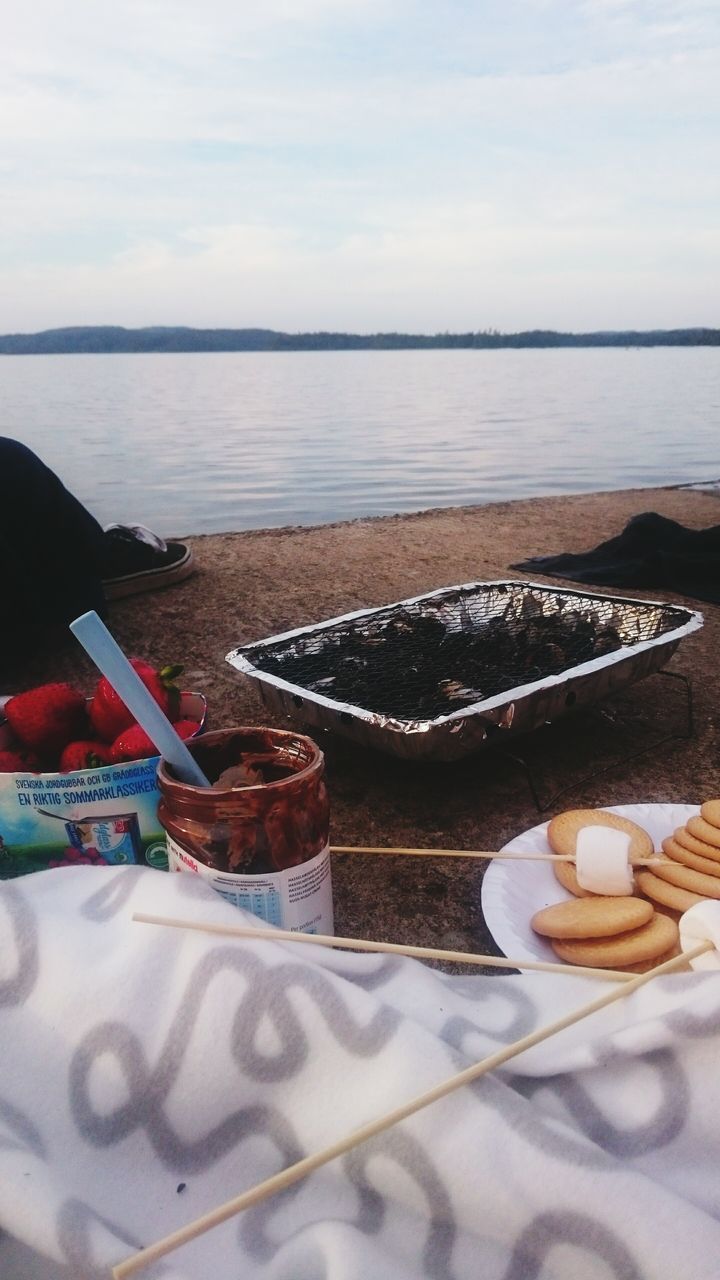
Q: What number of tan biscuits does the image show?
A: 11